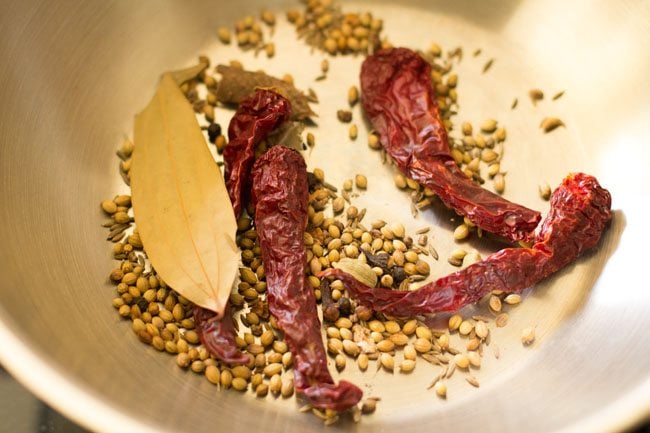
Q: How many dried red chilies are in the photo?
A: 4